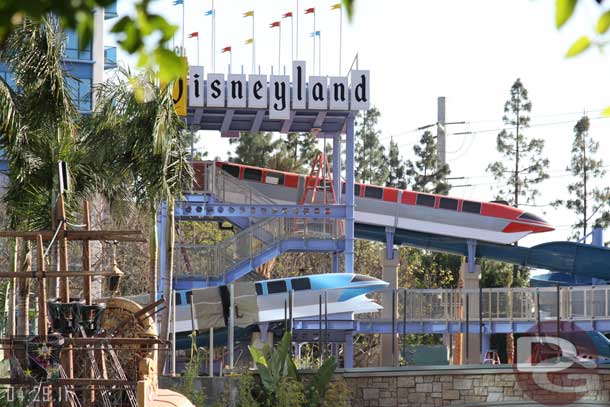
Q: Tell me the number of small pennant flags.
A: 11